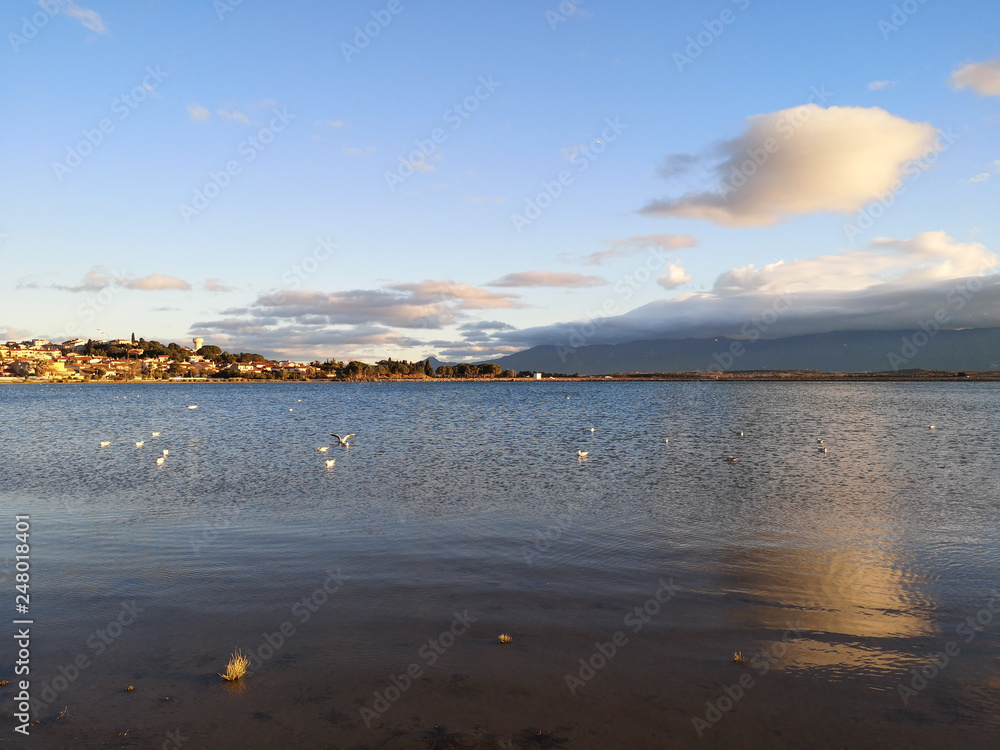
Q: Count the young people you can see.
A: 0